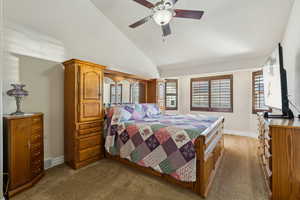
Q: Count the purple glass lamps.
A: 1